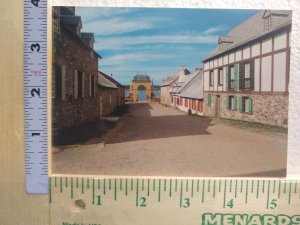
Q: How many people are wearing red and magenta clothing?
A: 0